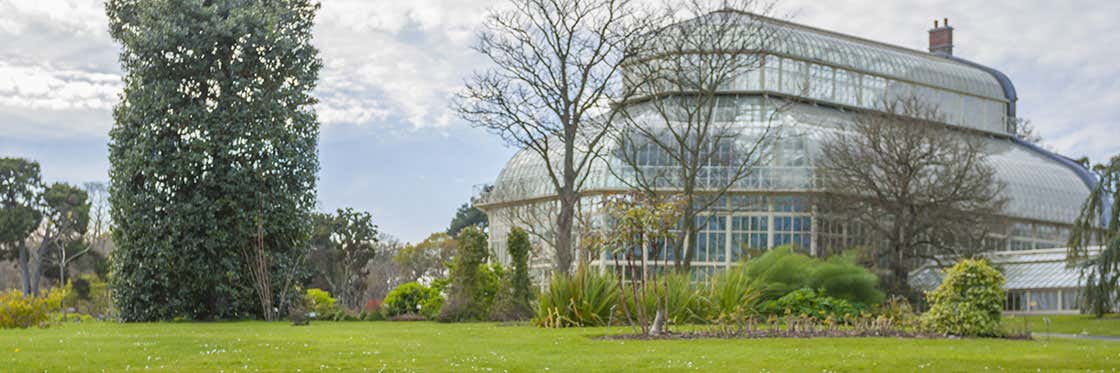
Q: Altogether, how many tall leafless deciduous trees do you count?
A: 3